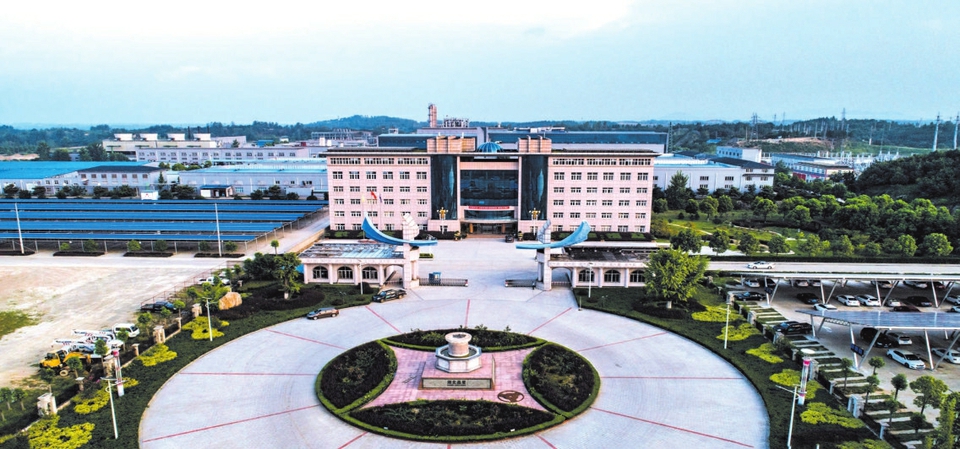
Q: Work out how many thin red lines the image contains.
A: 12